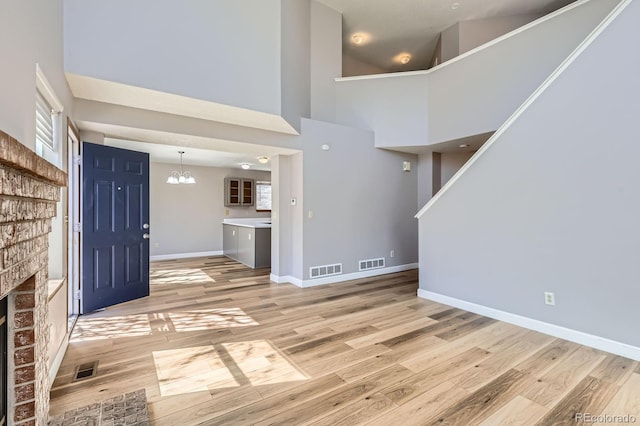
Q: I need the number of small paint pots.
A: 0